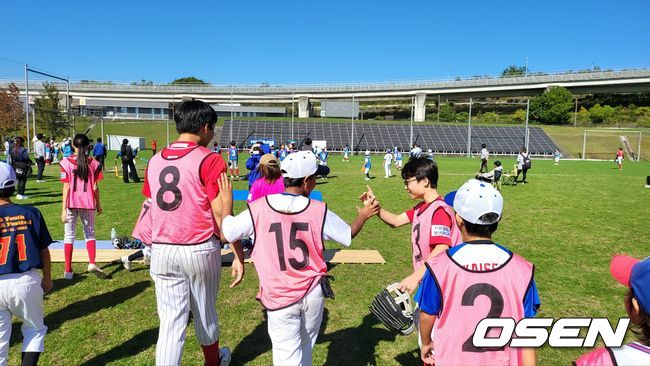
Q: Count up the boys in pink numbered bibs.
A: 4